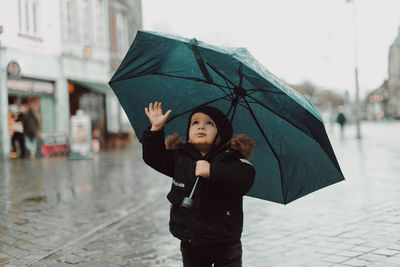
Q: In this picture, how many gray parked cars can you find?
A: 0